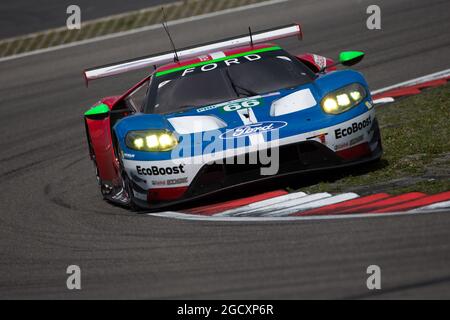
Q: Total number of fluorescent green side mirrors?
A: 2